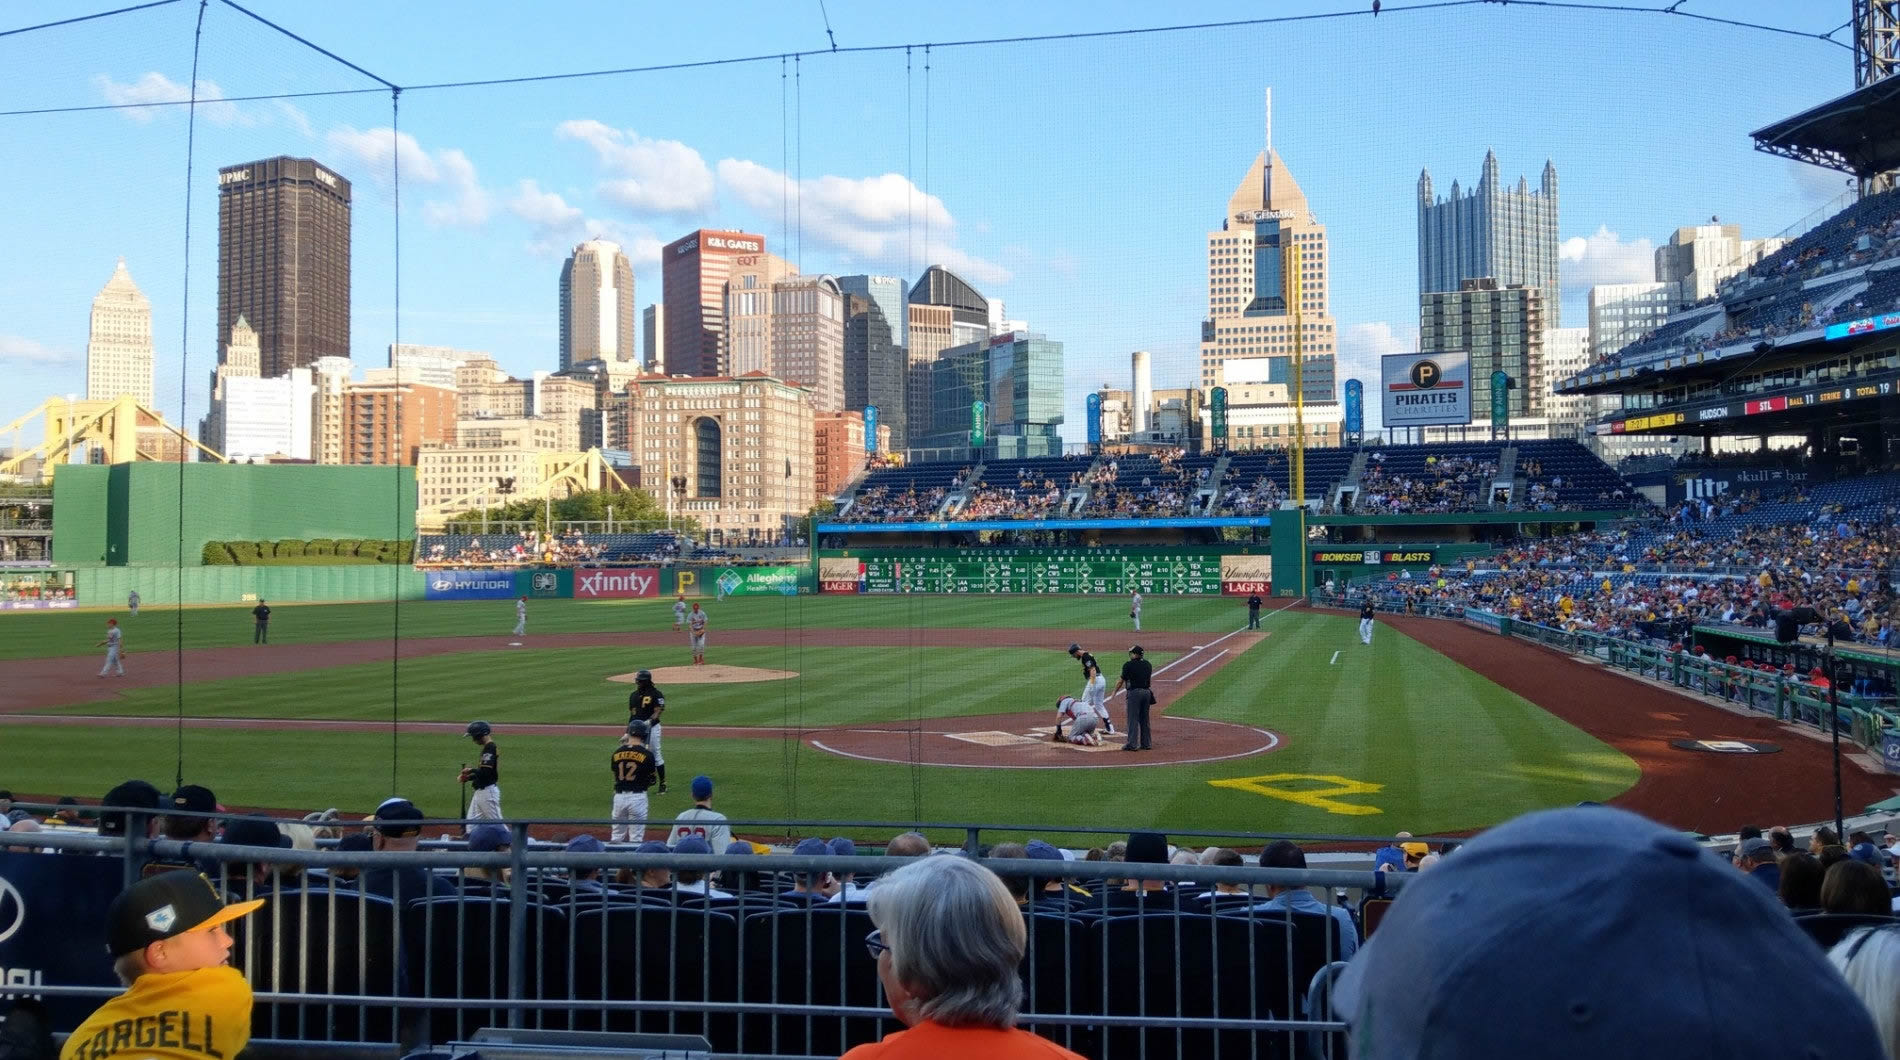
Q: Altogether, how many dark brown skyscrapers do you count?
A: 1